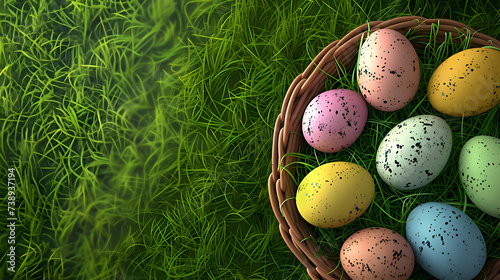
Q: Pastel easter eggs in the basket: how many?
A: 8